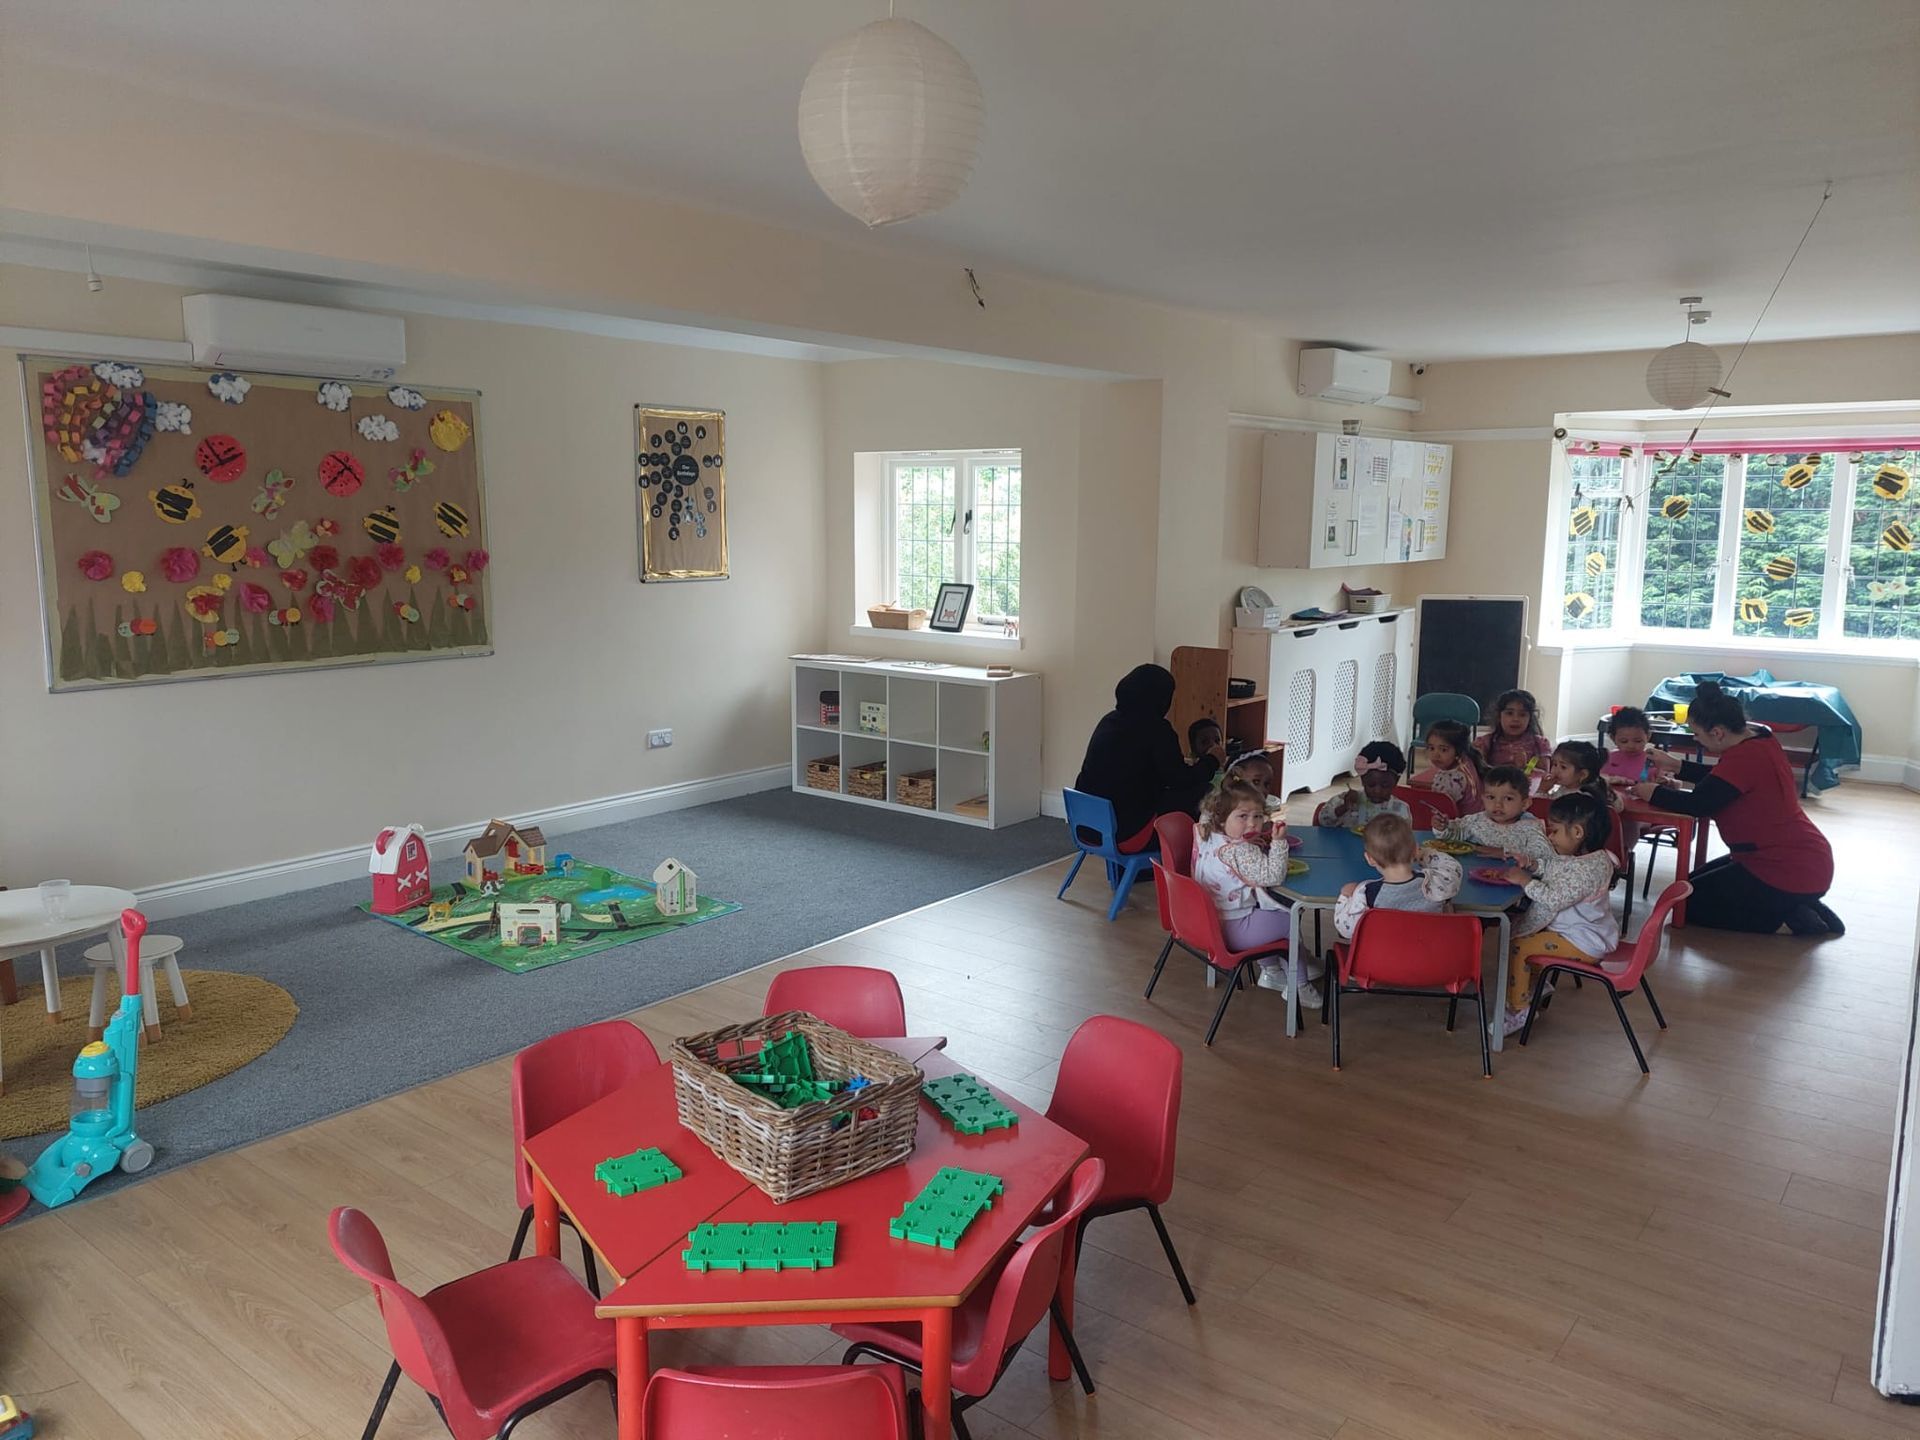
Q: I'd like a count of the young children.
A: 11